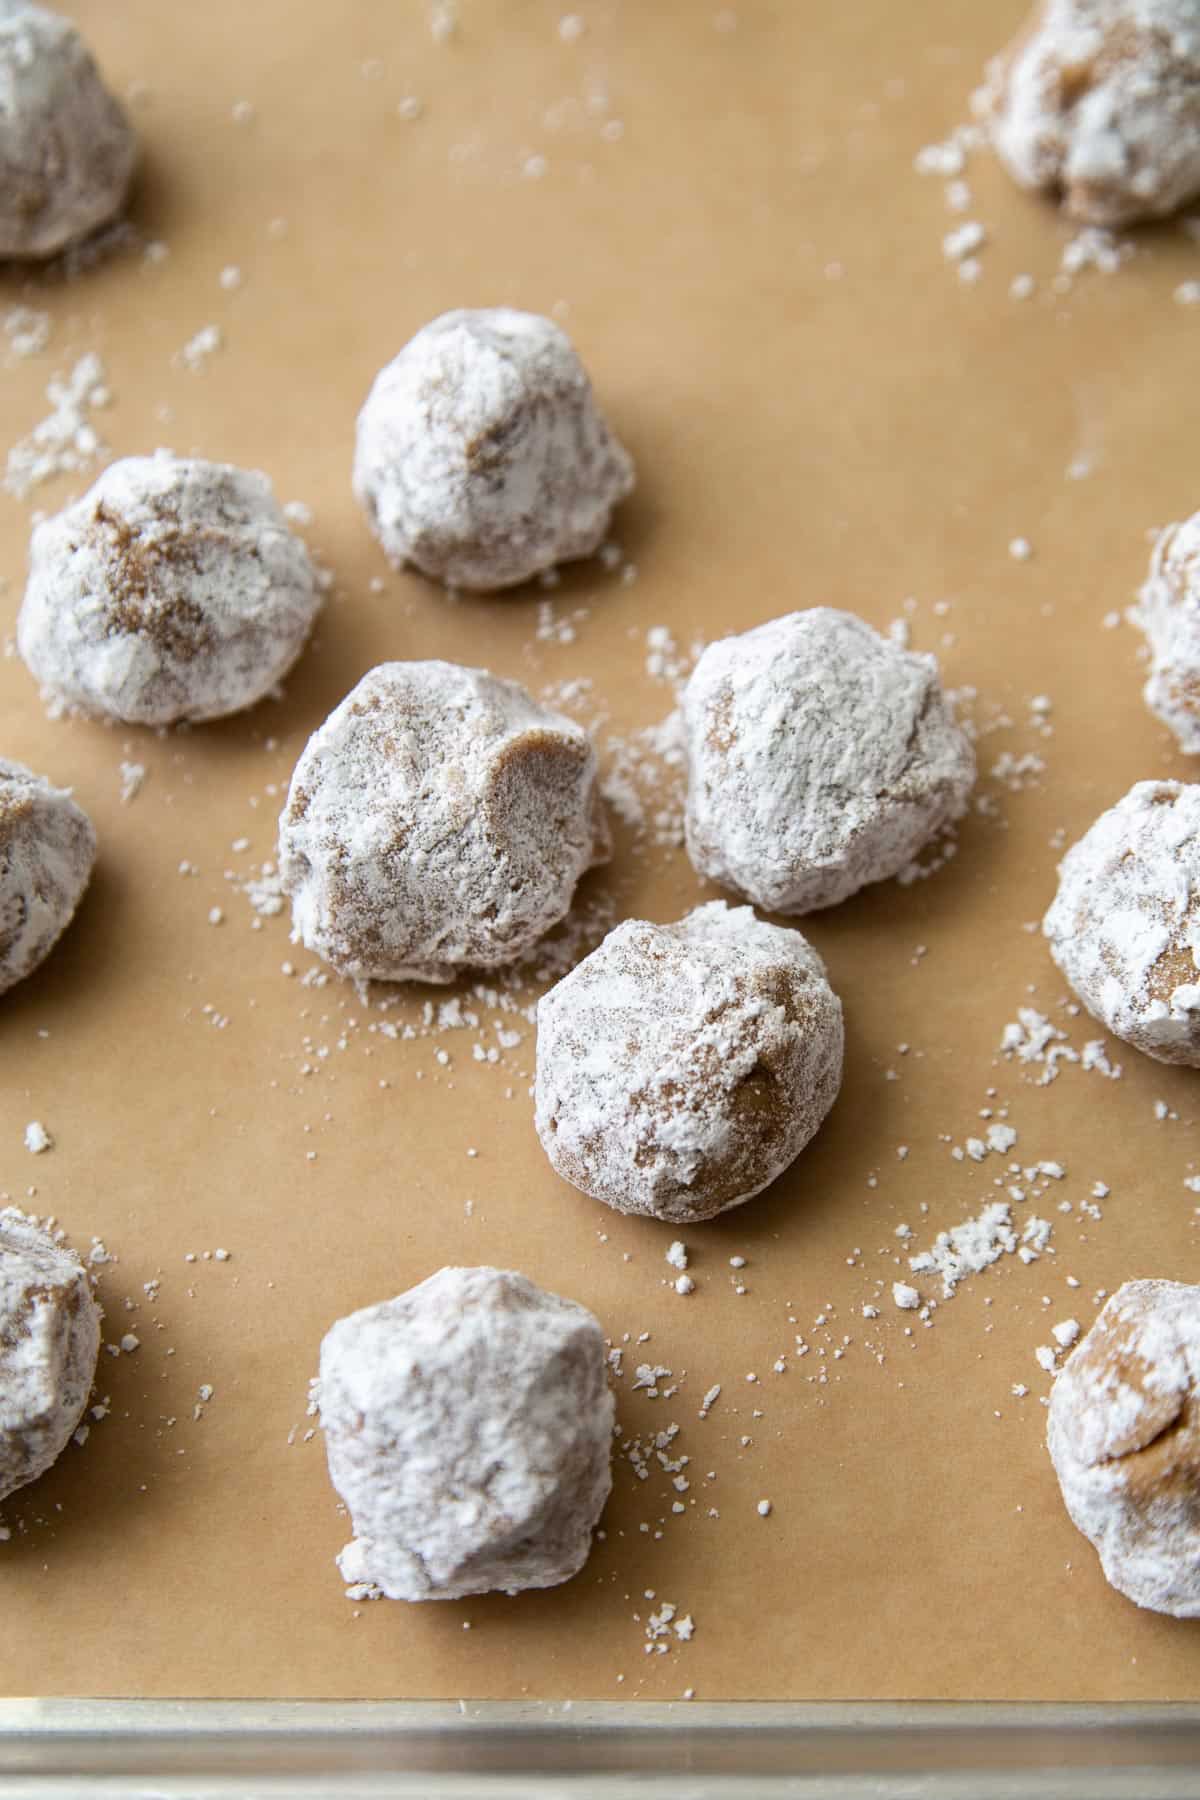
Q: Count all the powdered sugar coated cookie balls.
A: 13